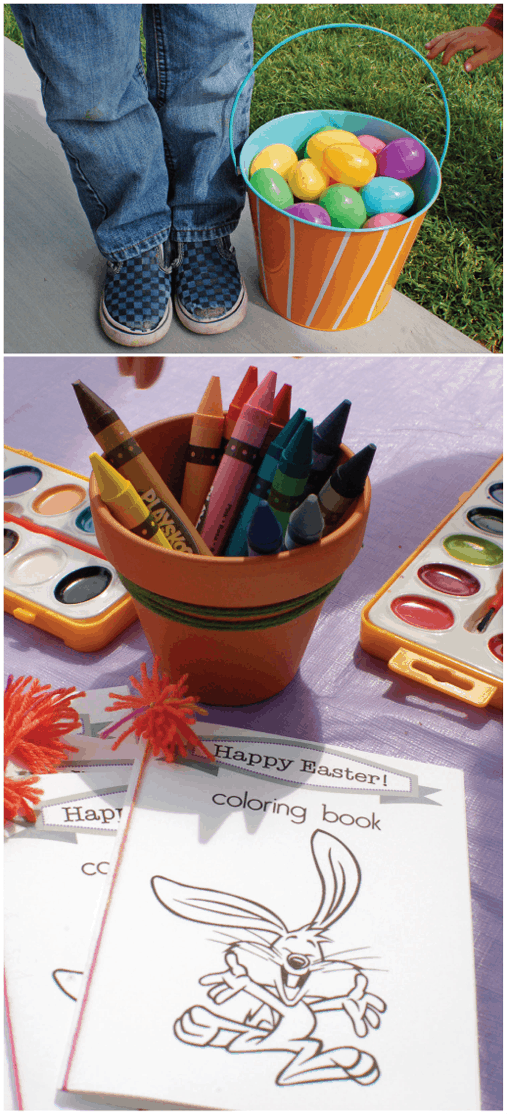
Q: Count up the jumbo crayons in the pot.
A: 12